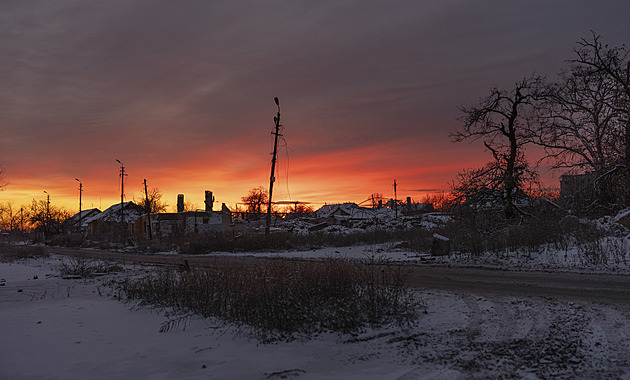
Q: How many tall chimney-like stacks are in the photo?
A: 2